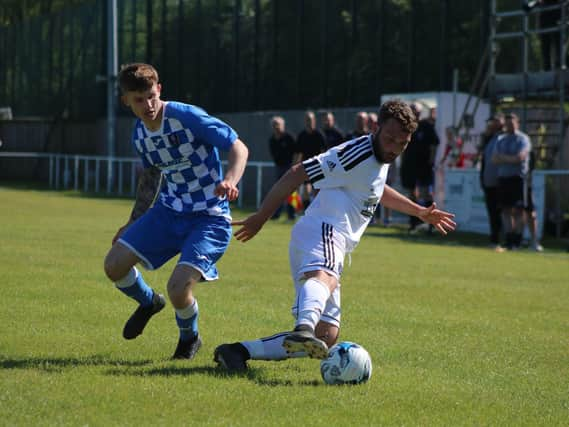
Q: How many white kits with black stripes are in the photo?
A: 1